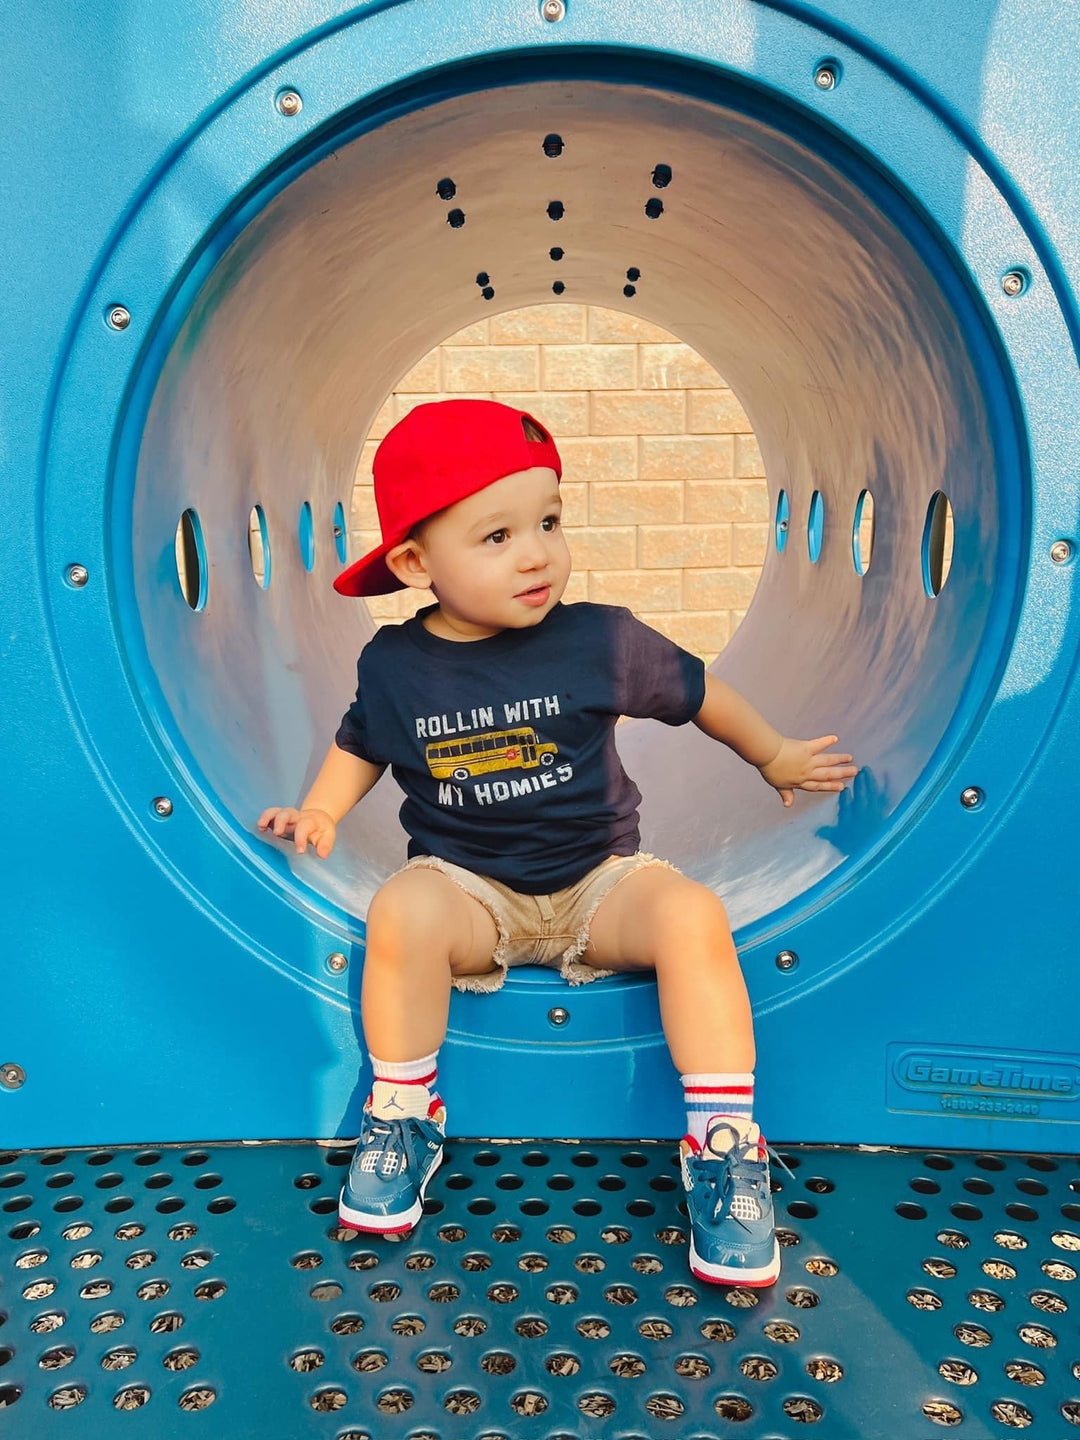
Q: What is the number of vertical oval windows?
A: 8